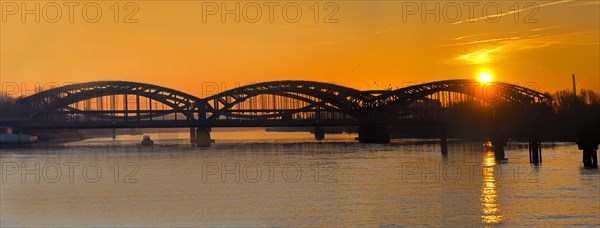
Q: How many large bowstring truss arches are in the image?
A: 3